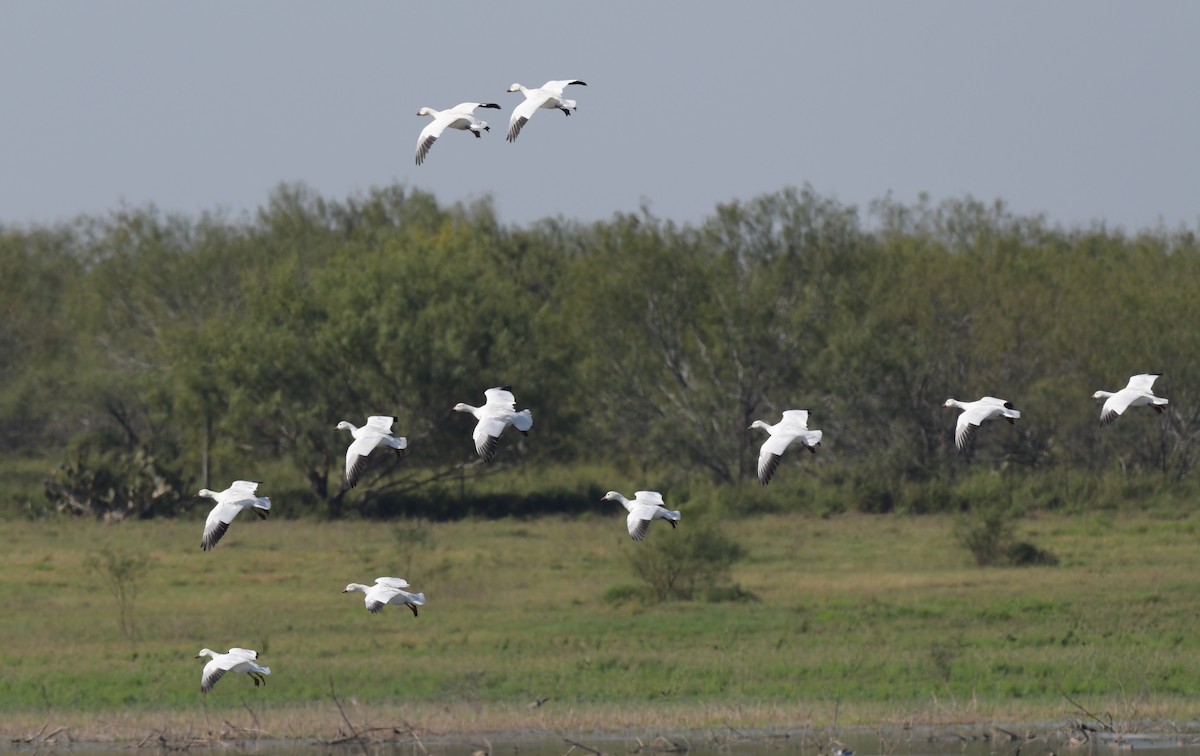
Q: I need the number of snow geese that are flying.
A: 11